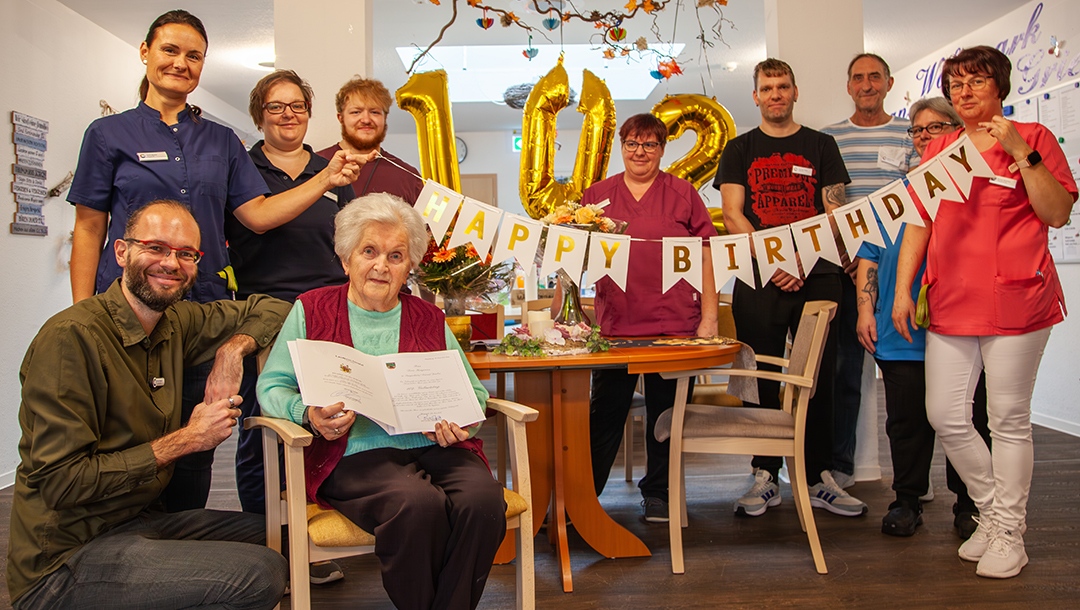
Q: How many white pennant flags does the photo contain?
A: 13